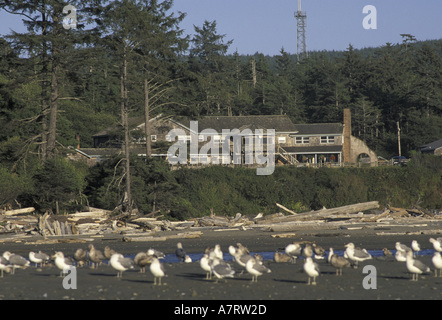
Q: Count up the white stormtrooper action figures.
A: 0